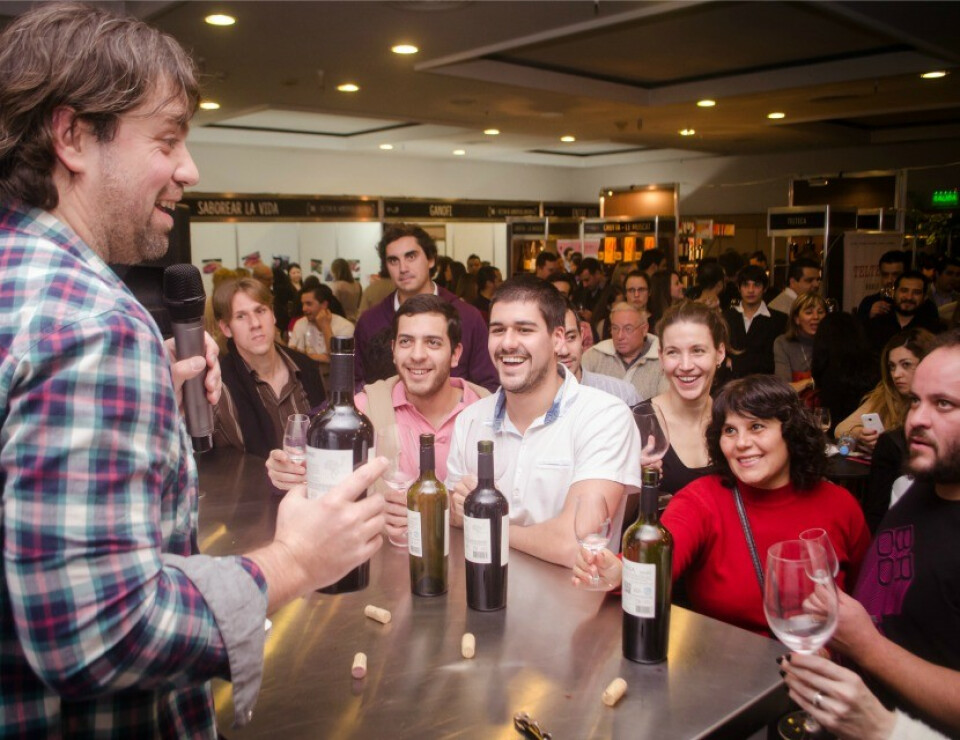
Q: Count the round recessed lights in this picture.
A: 12